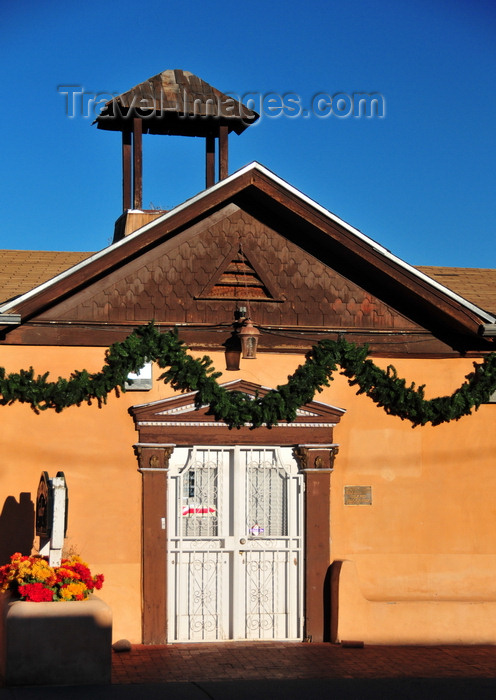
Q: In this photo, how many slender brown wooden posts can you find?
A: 4